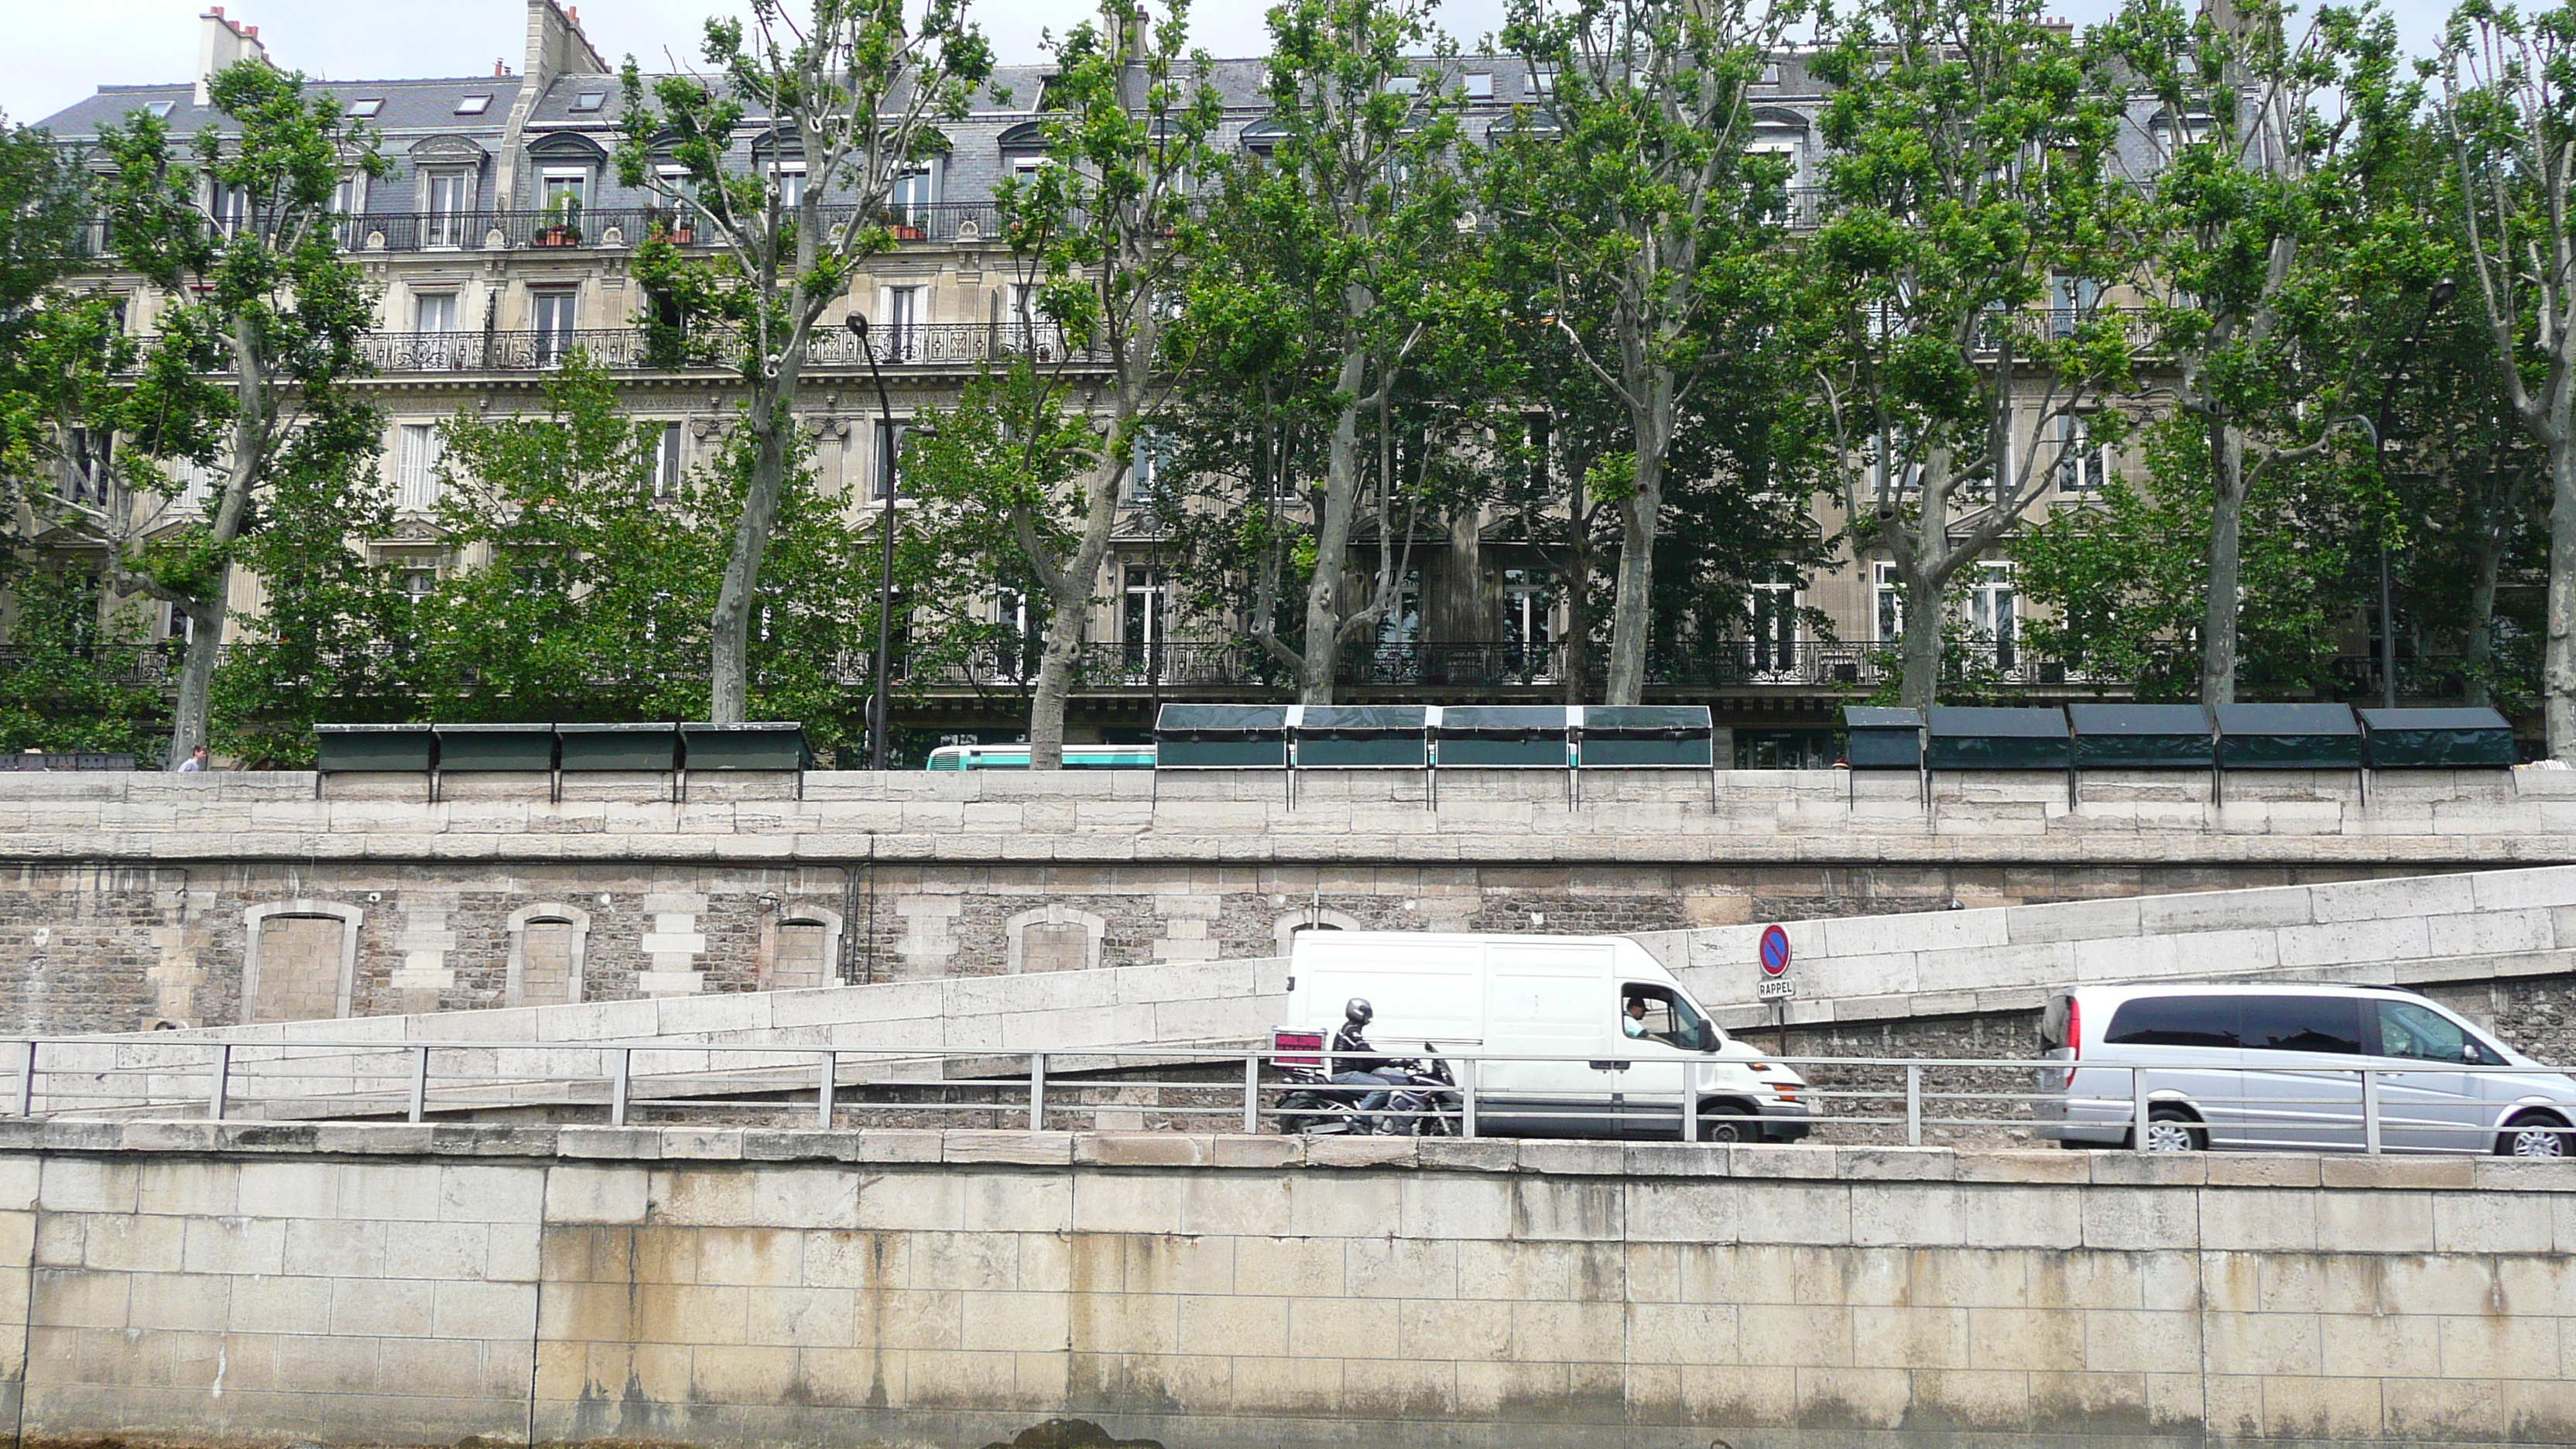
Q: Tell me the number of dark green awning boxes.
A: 13